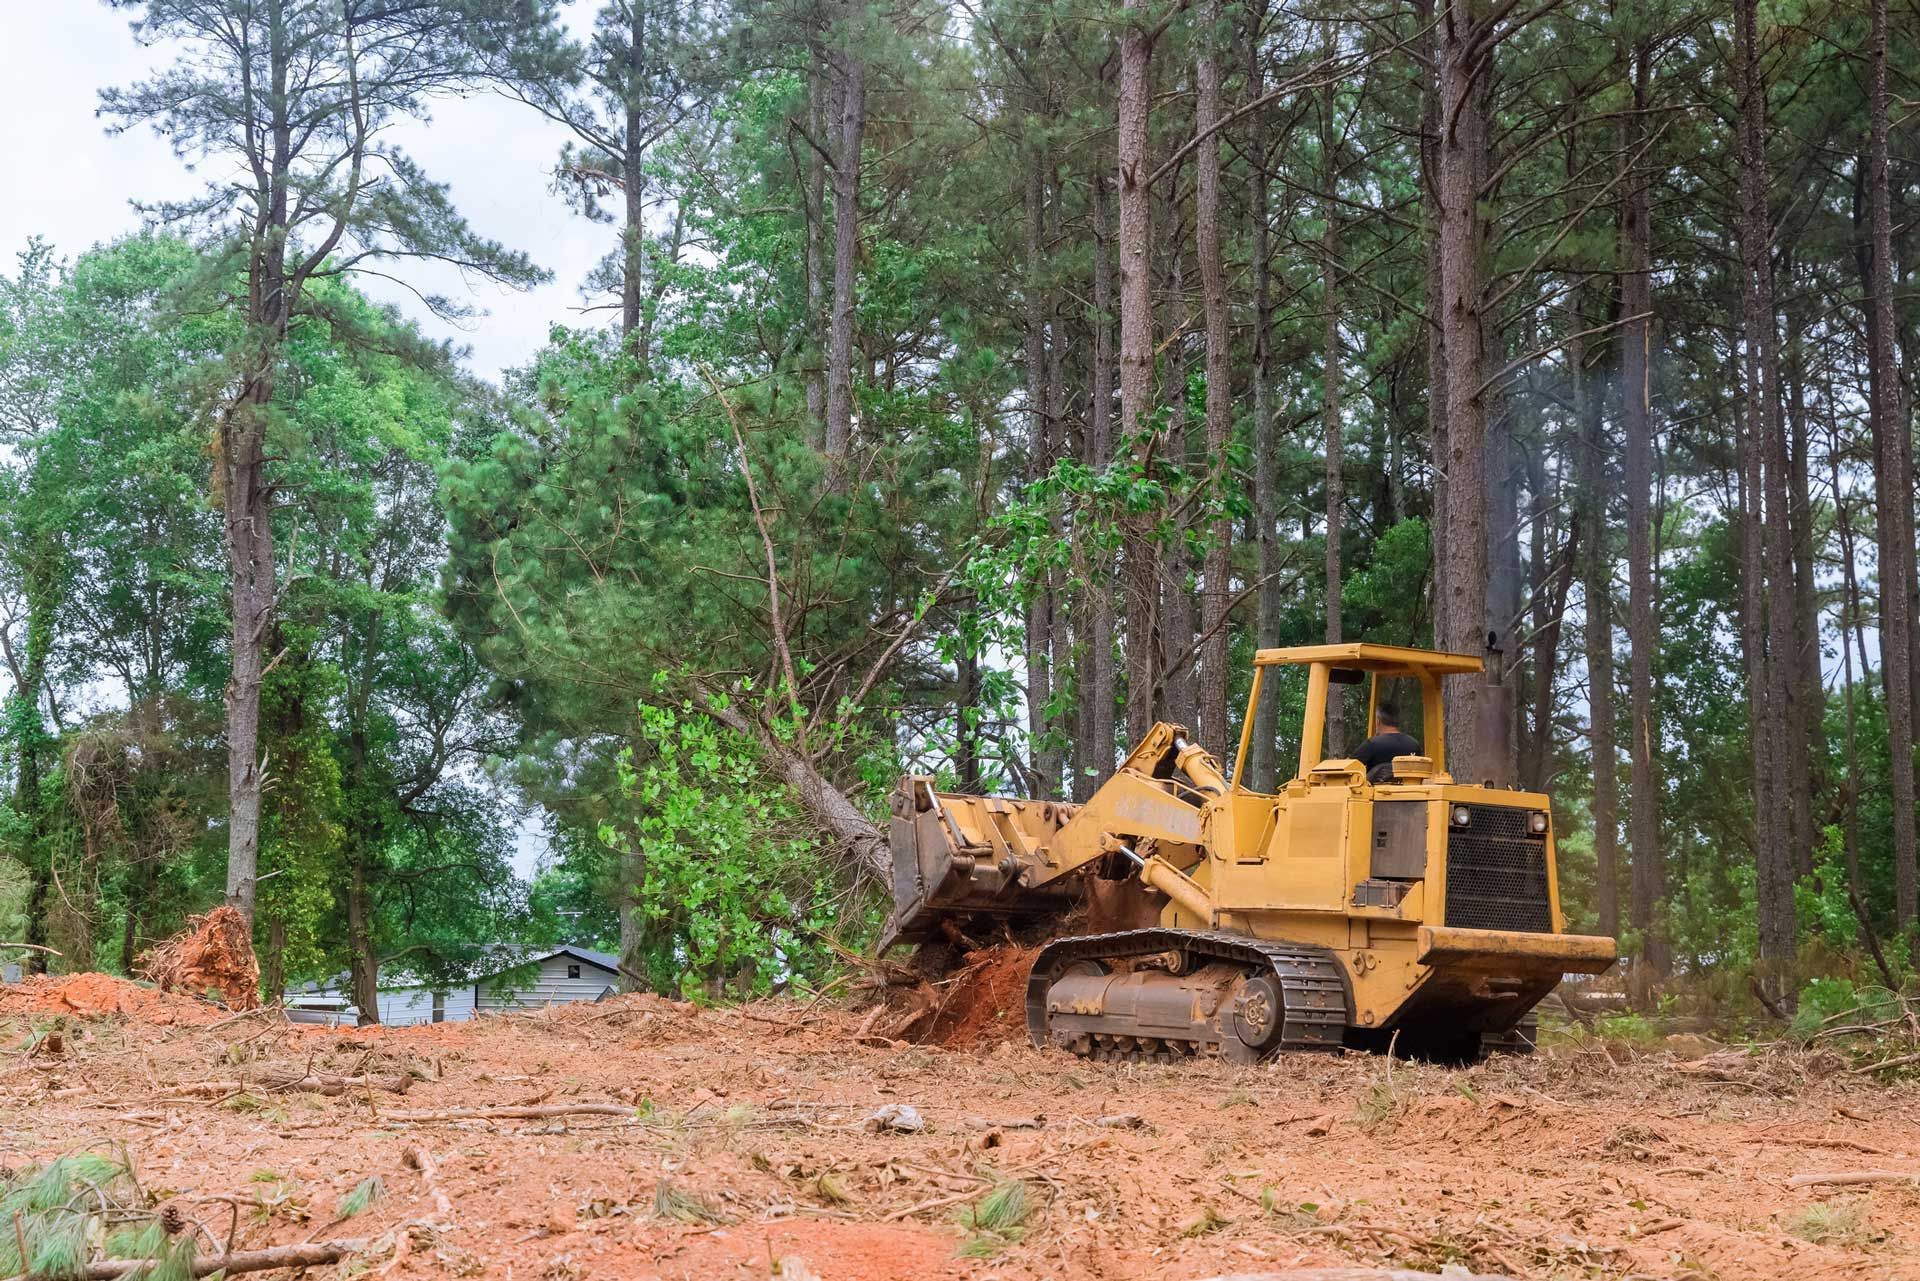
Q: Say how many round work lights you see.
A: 2